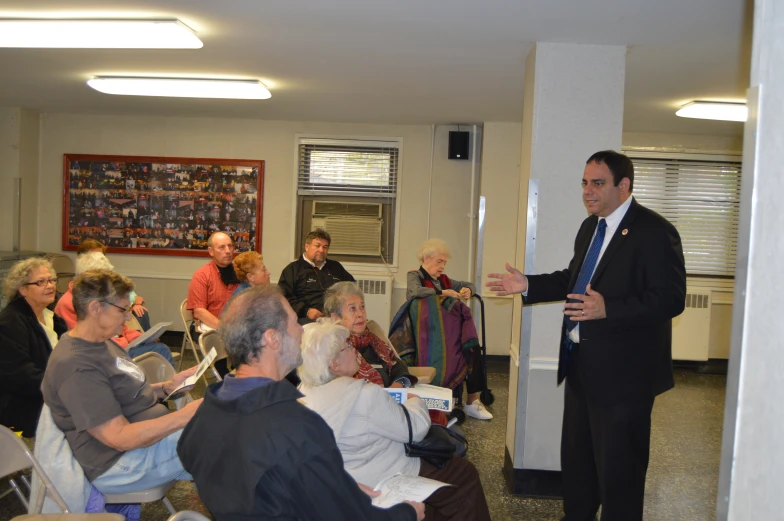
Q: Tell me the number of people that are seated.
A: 11